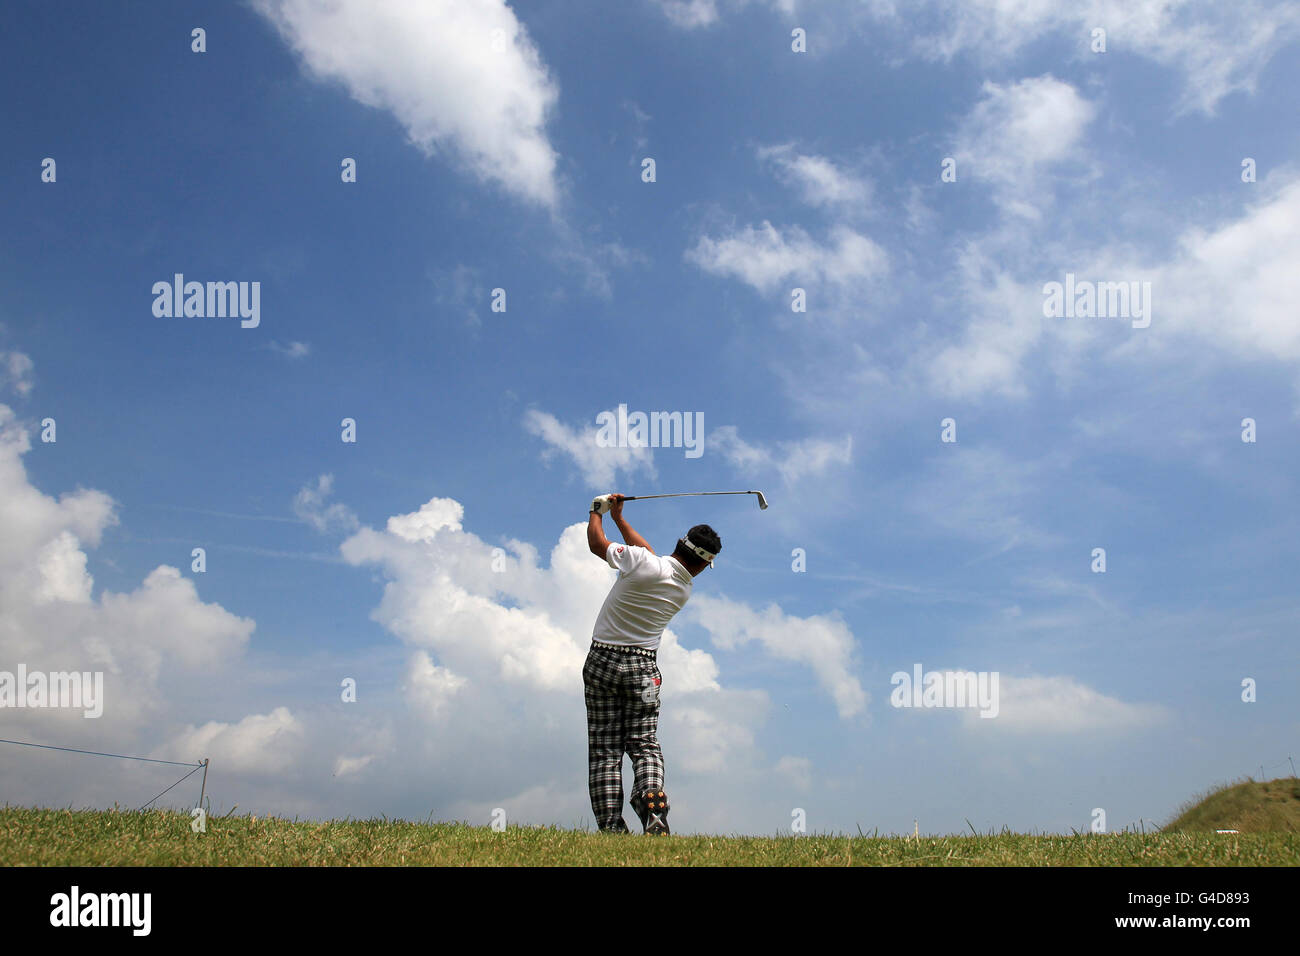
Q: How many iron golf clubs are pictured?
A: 1